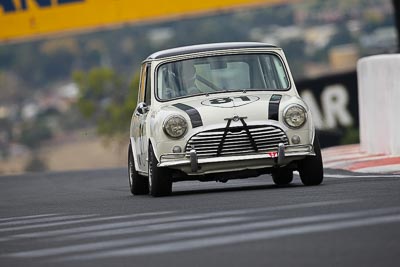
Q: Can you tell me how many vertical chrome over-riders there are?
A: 2